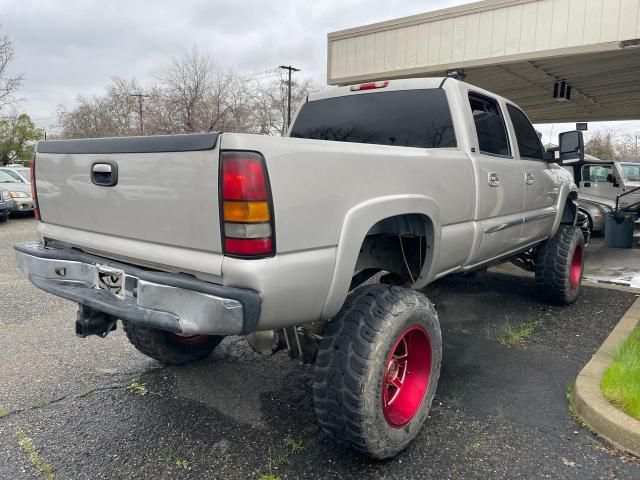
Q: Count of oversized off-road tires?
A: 3